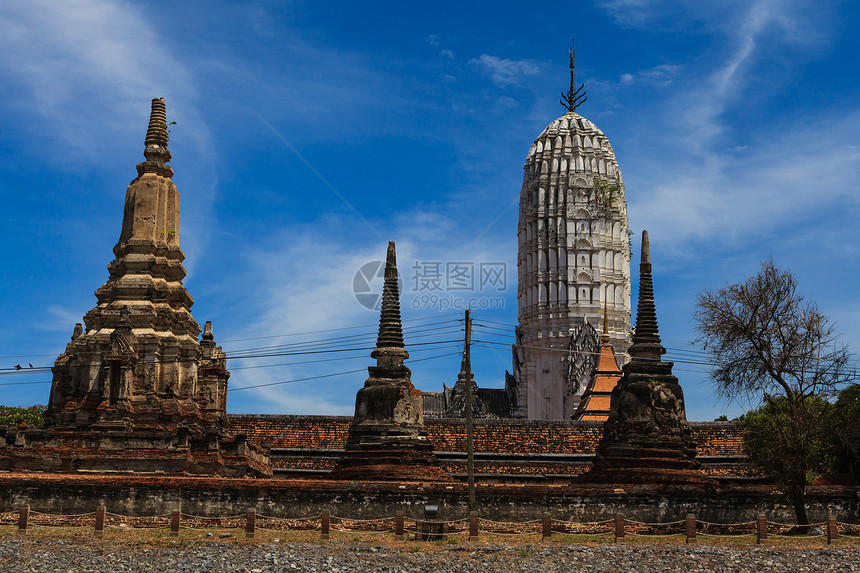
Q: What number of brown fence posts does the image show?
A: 12